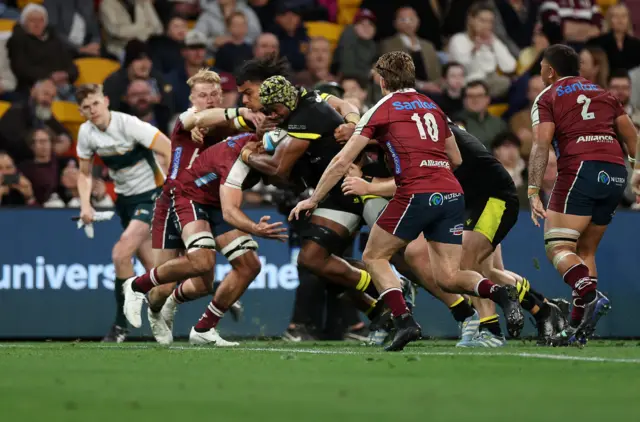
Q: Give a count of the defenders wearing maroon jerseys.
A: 4